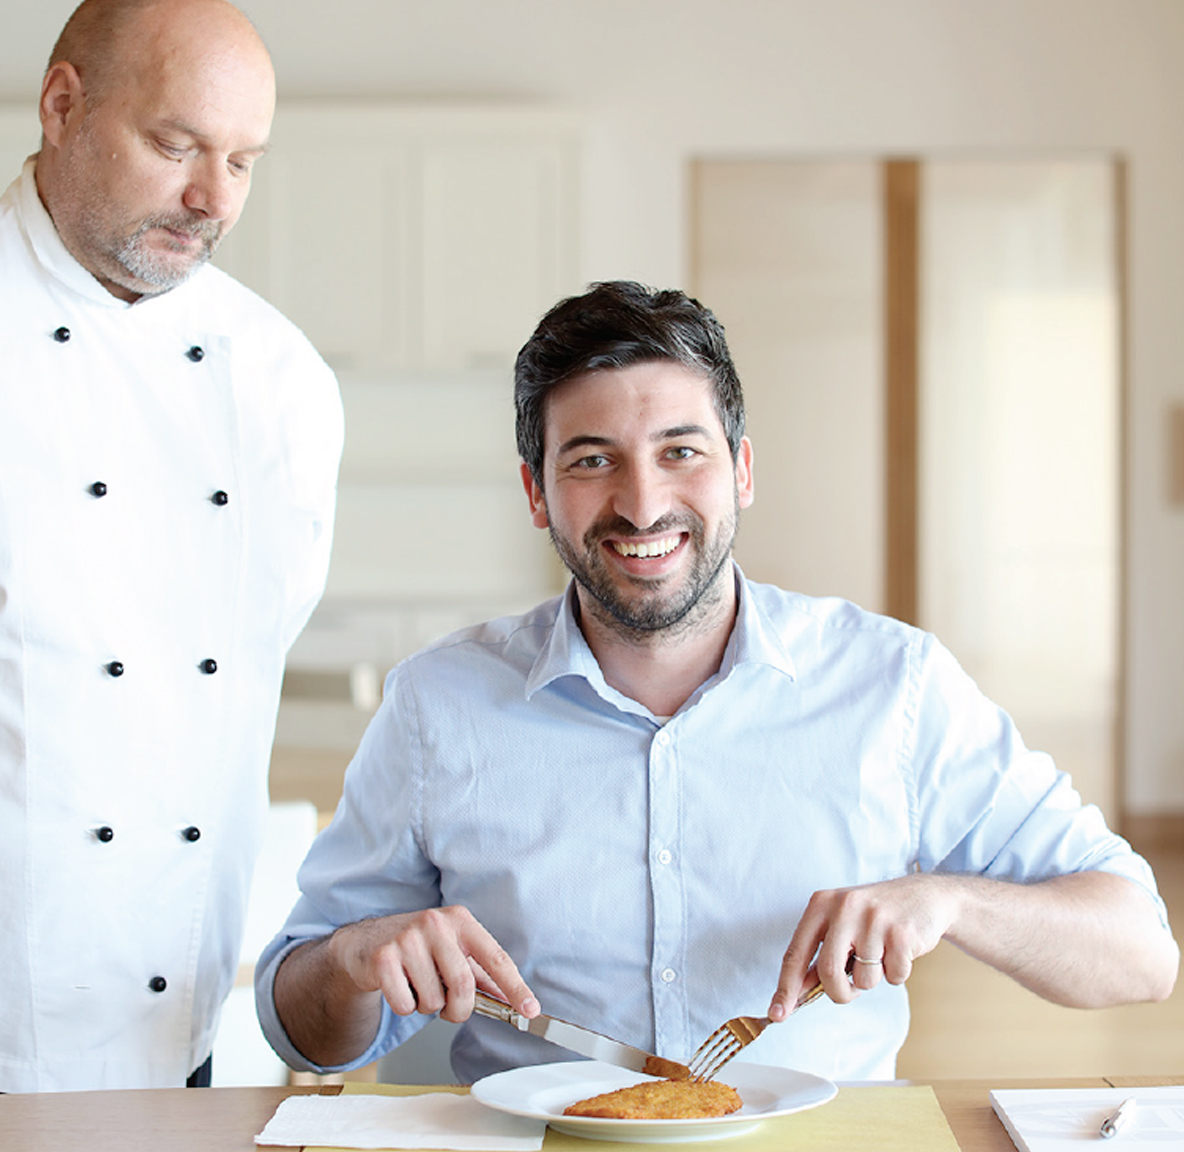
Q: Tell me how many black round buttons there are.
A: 9